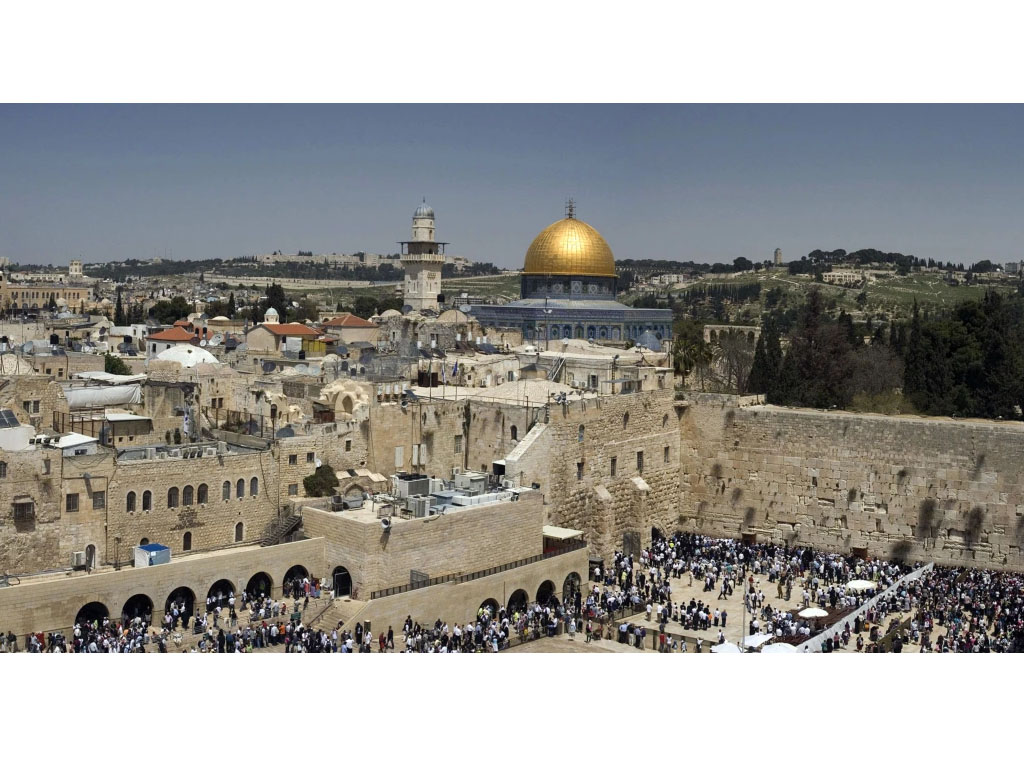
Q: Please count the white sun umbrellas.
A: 5